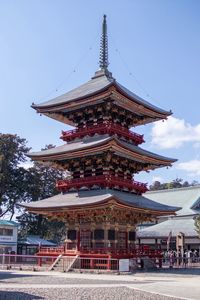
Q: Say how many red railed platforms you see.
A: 3